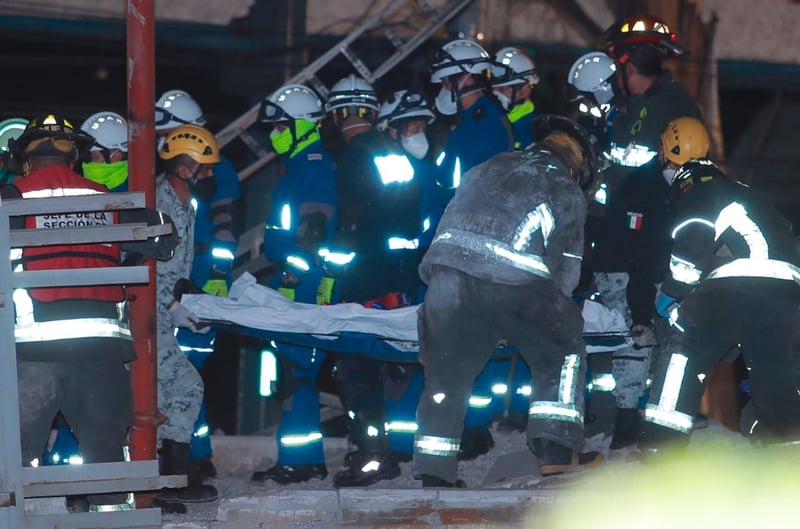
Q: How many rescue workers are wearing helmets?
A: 14